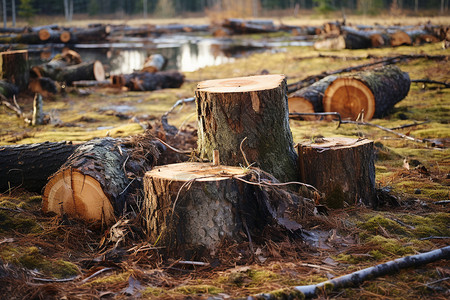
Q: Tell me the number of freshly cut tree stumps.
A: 3